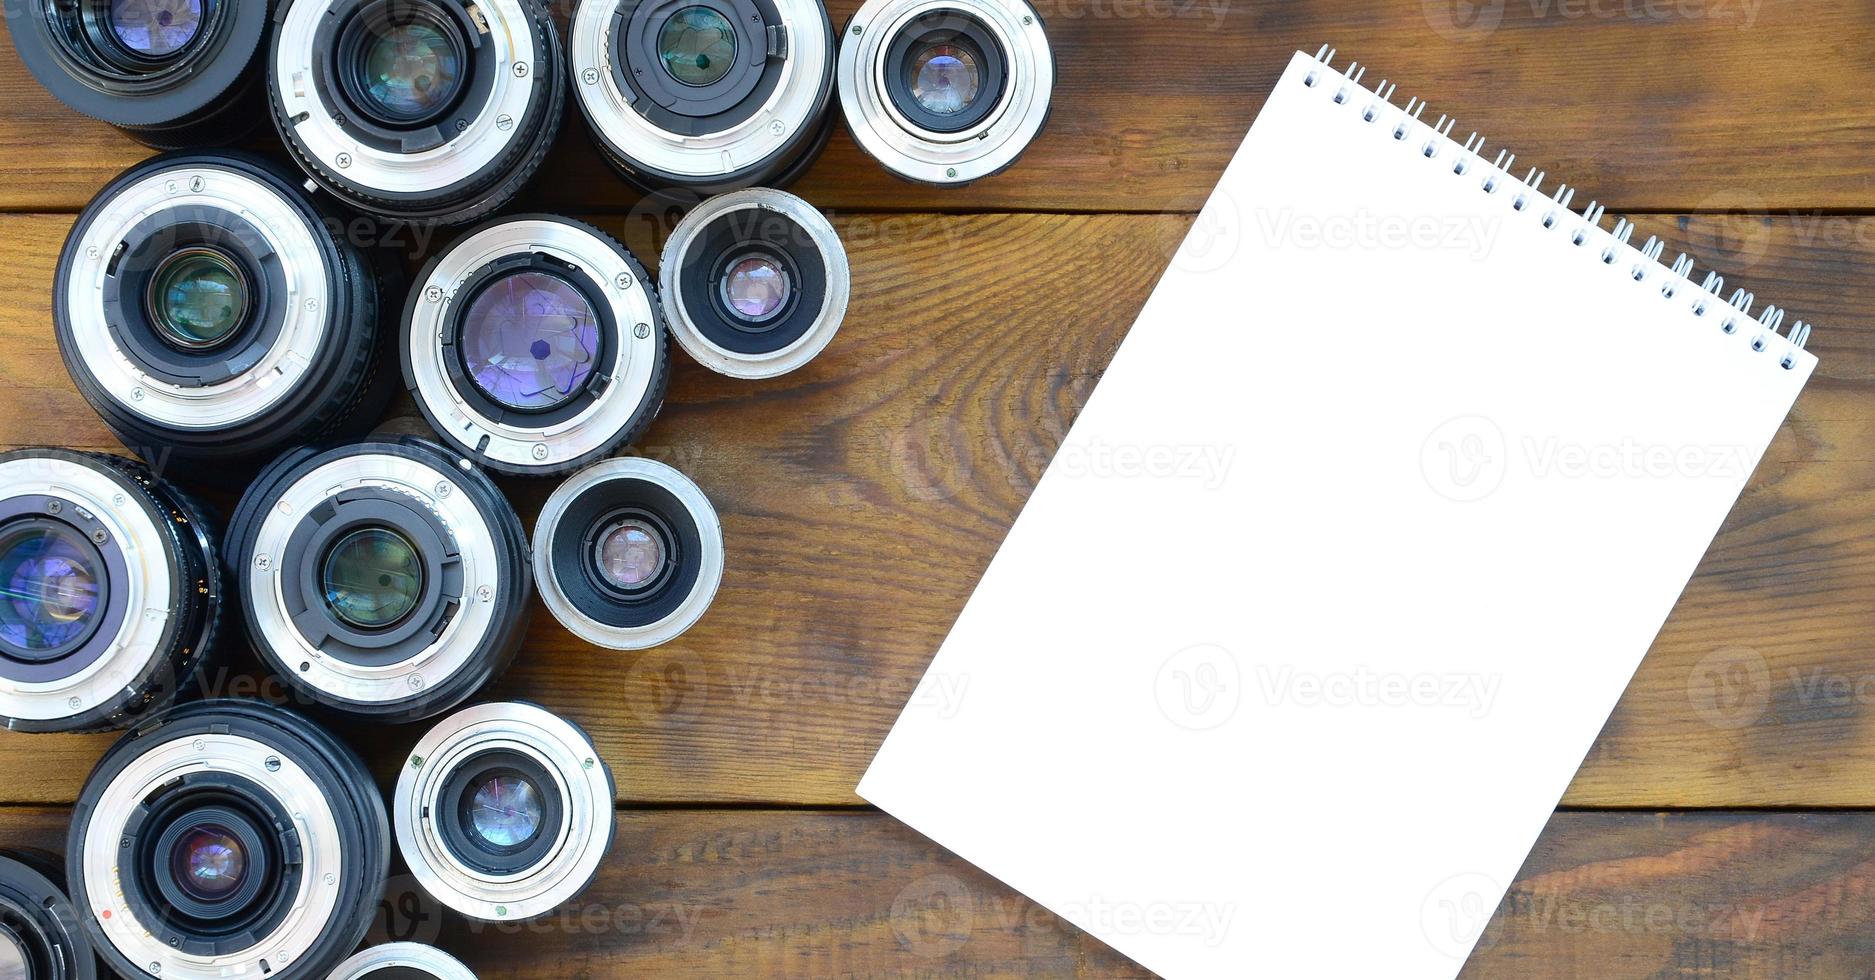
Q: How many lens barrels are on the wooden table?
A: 14